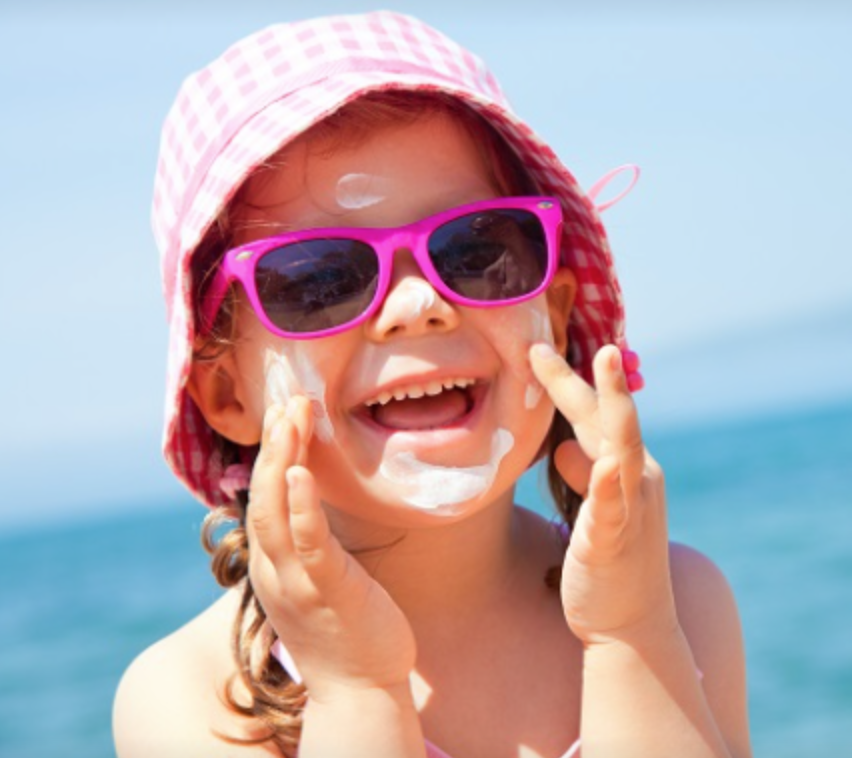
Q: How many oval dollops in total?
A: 1